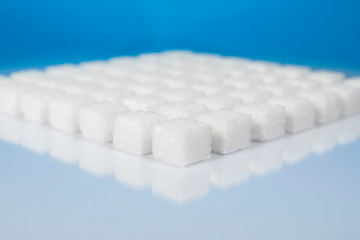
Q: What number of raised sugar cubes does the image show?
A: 0